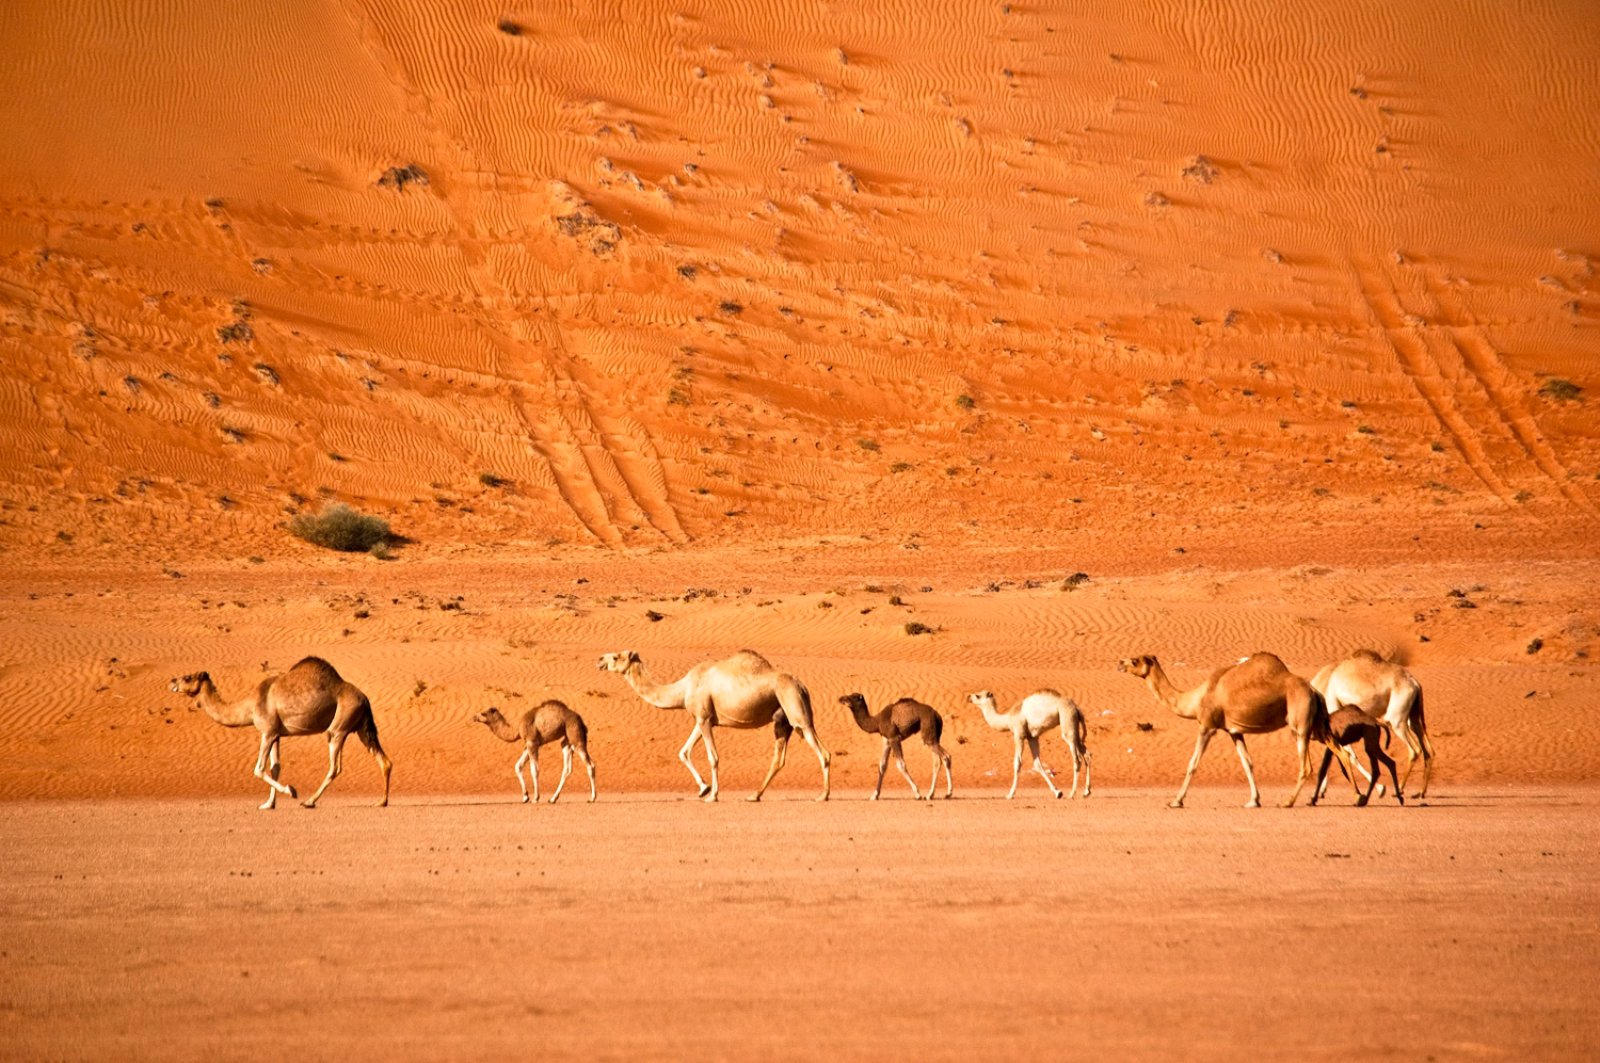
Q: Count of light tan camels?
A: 3